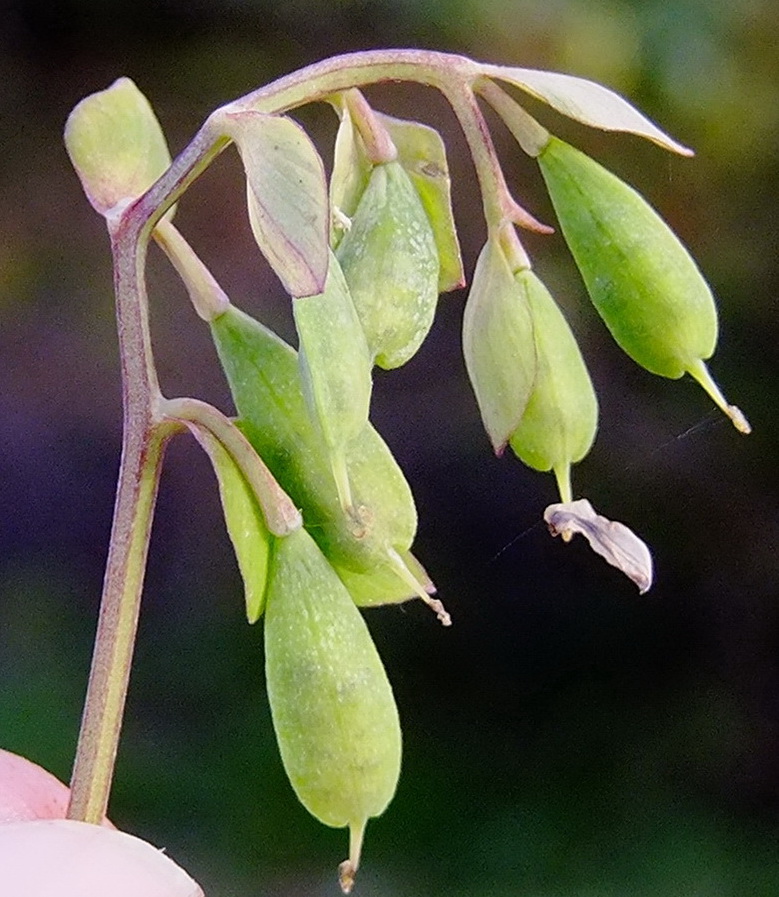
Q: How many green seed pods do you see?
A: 6